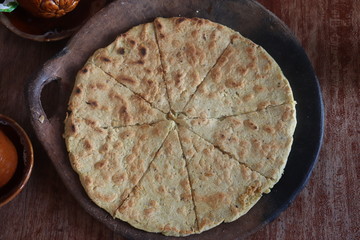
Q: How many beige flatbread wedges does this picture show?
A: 8